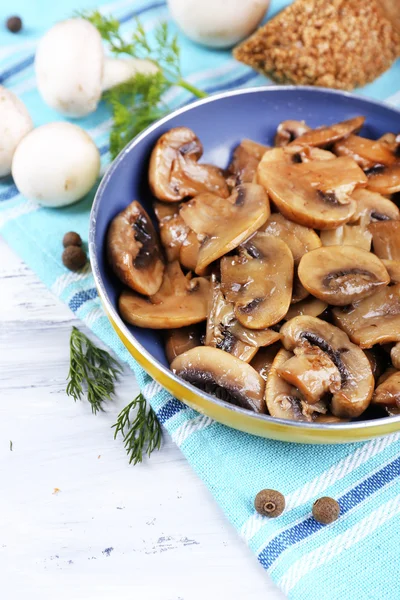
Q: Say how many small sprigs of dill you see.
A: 2